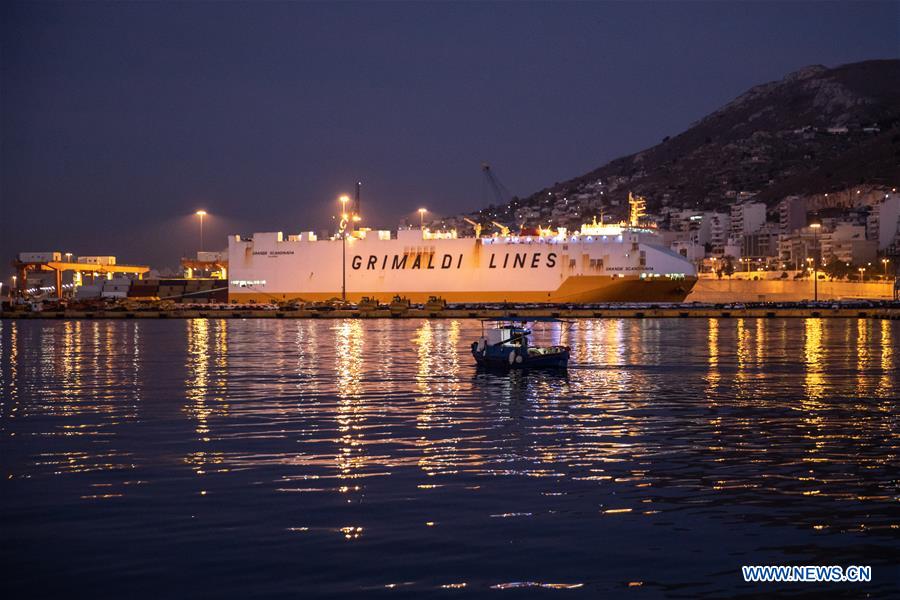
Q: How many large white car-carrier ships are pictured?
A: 1